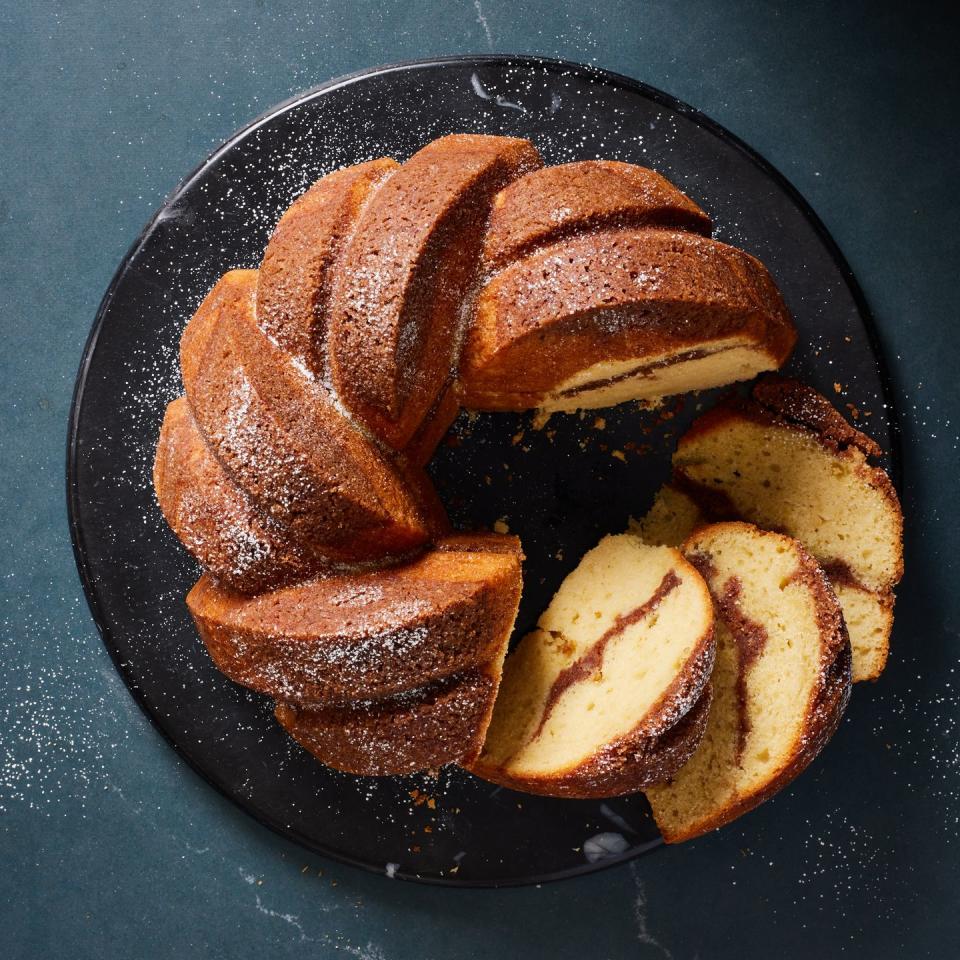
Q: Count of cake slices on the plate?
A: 3